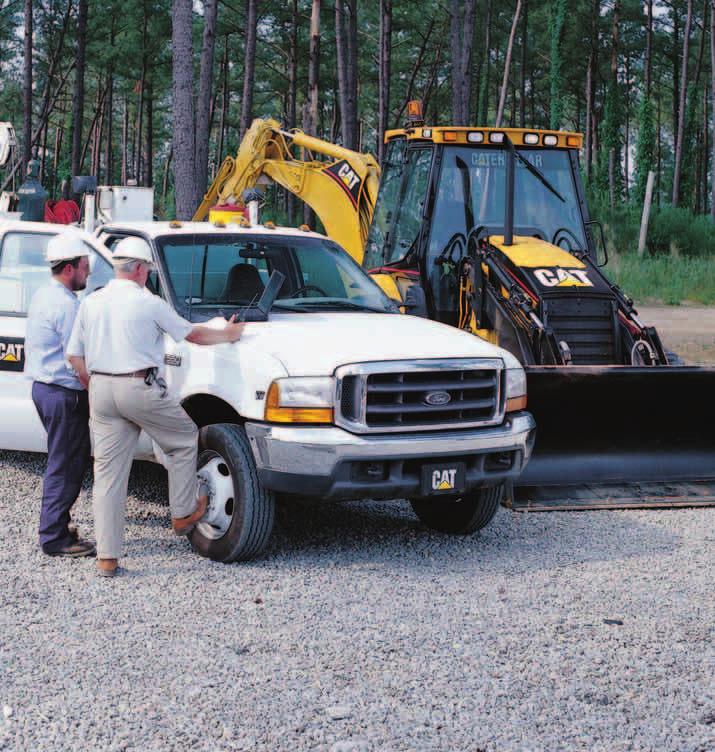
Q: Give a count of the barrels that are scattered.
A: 0